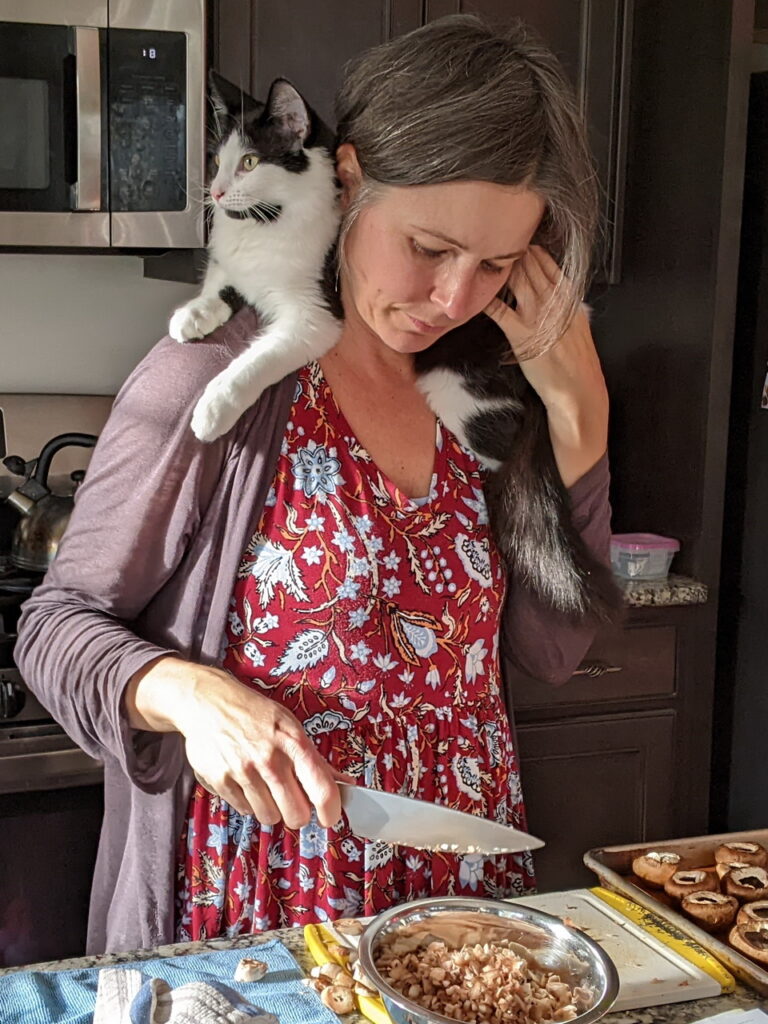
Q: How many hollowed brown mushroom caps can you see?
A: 8